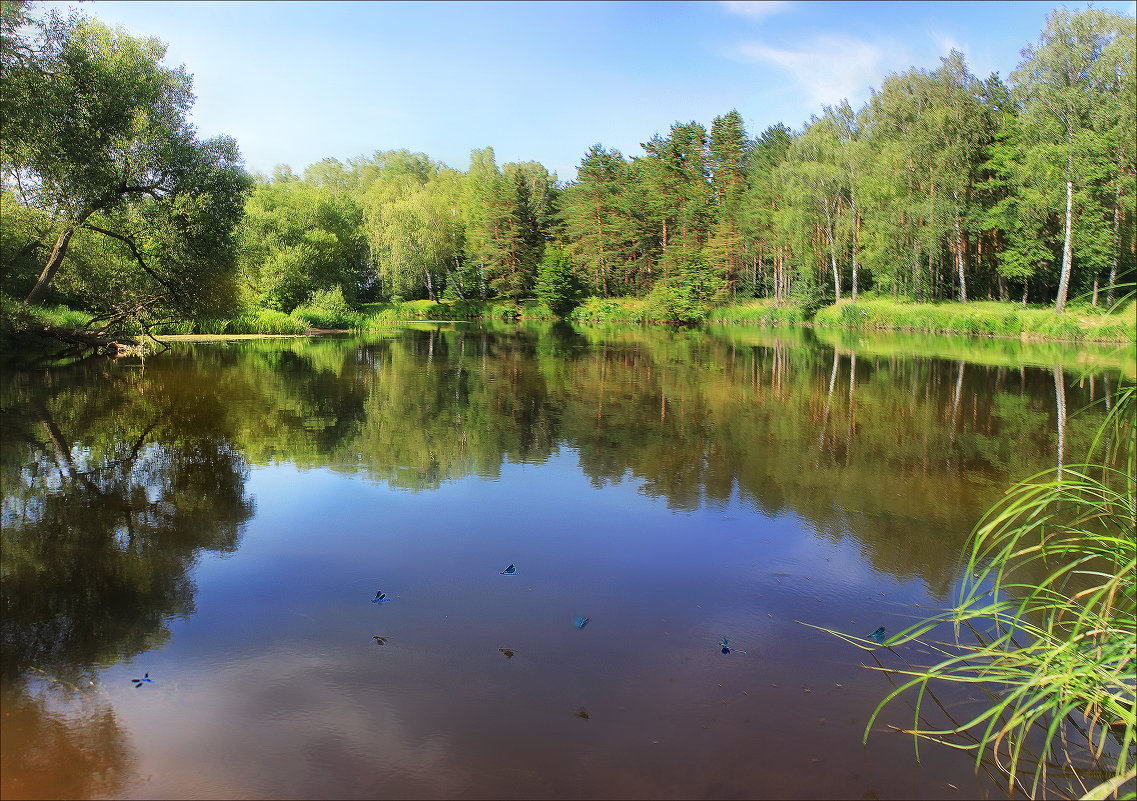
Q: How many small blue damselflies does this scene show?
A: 6